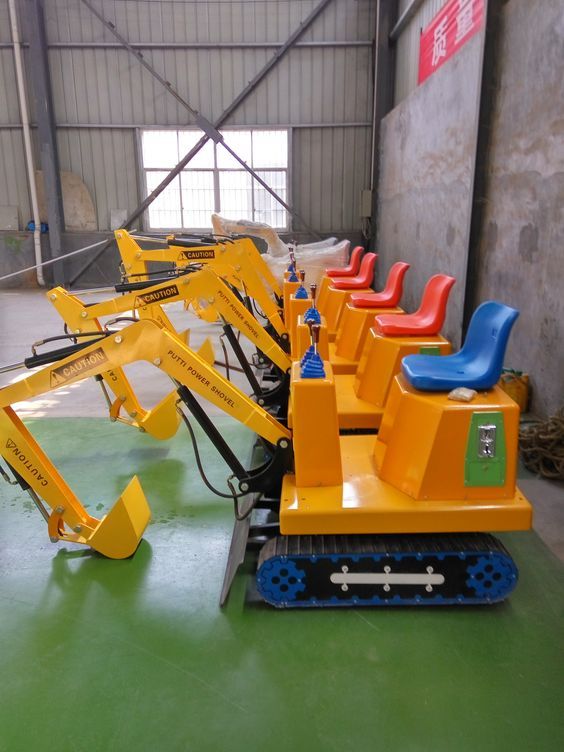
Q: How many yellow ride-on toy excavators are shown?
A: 5